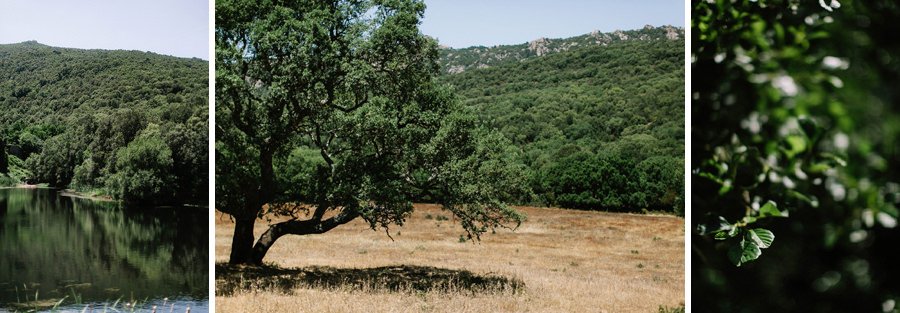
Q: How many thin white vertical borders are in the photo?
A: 2